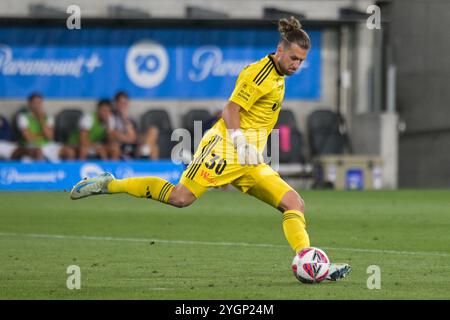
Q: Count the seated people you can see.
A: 3